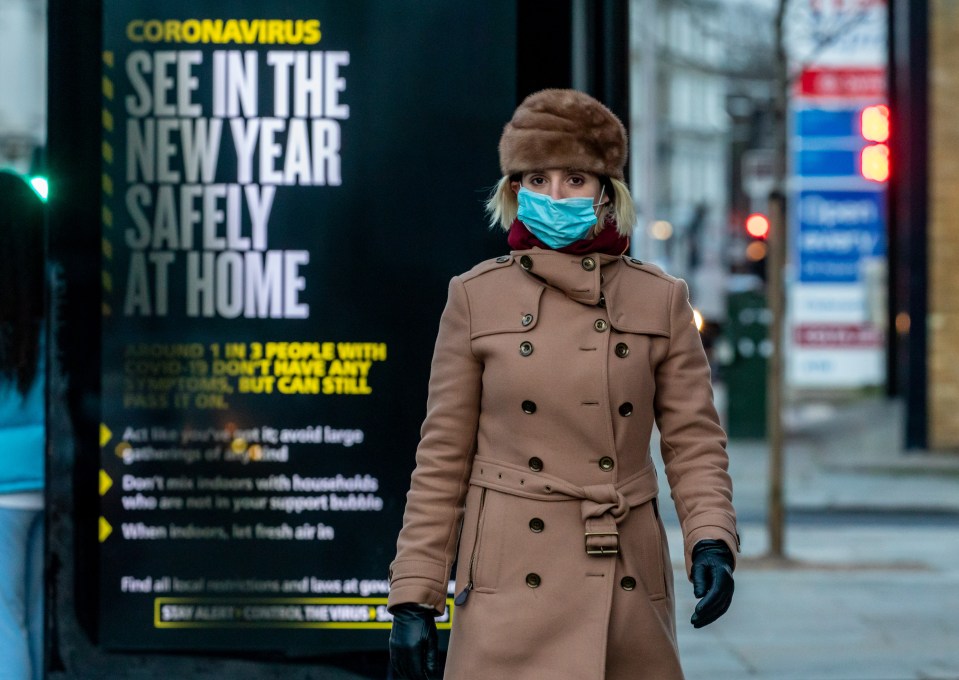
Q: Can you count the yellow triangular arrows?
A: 3